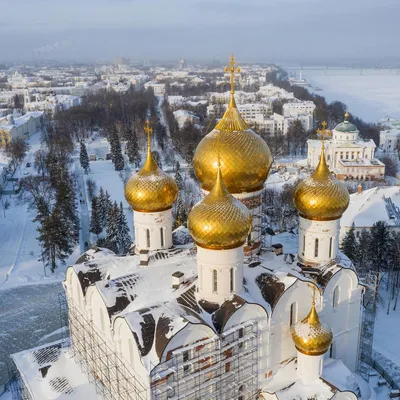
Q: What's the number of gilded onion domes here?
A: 5